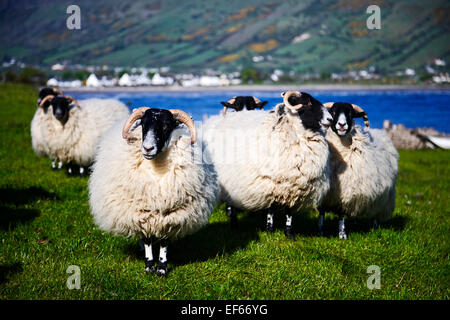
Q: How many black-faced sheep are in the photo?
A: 6